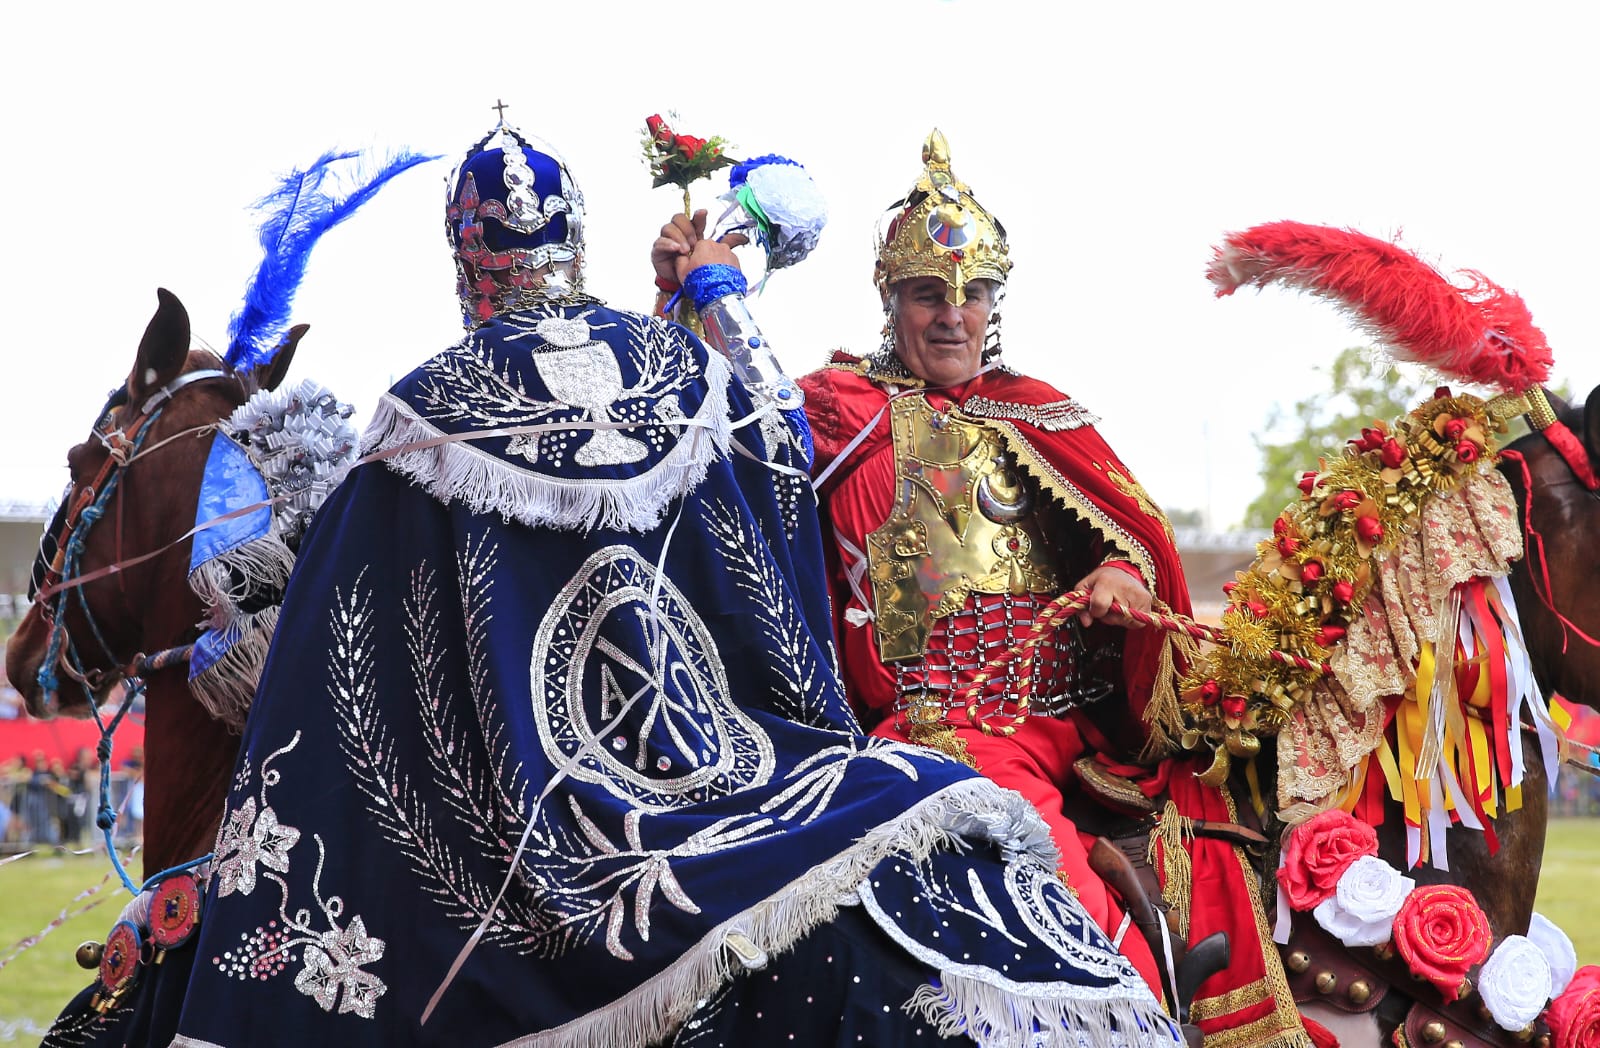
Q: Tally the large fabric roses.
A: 5